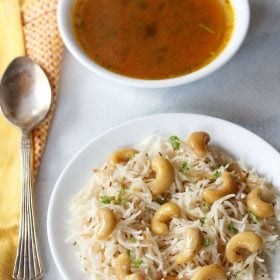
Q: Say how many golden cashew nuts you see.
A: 11